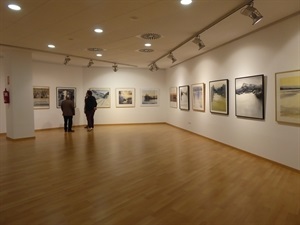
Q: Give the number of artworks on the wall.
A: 11